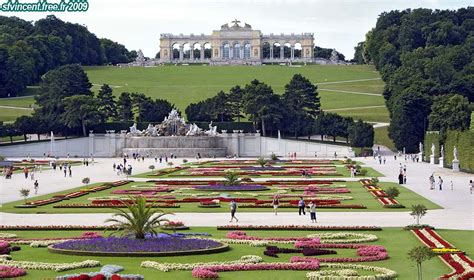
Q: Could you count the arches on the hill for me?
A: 11